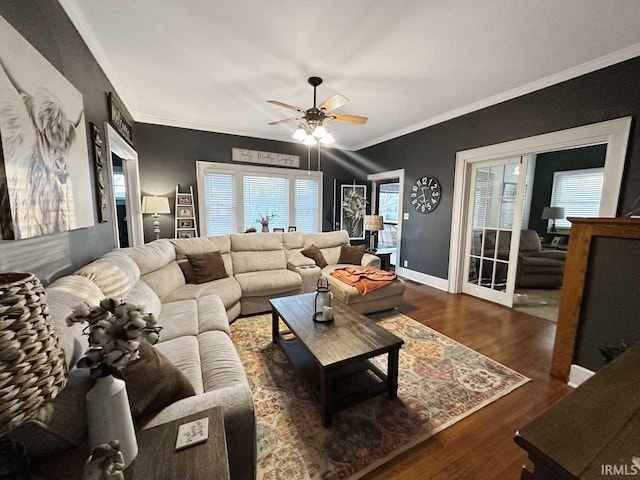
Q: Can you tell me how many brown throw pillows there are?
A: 4